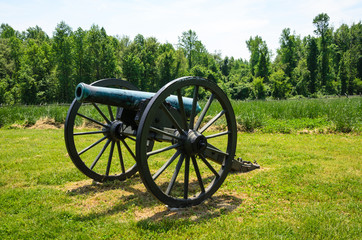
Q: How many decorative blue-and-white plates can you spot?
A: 0